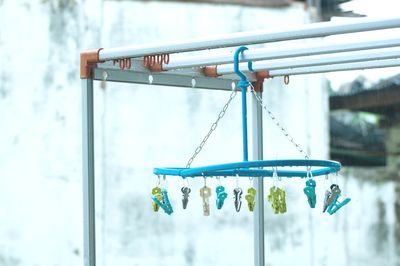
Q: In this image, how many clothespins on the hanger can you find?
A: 12